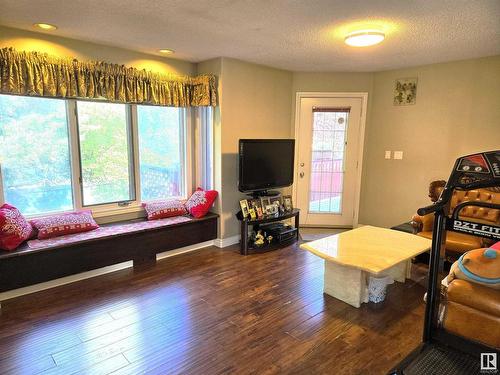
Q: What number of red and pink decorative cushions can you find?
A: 4